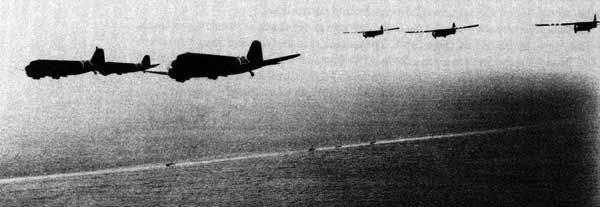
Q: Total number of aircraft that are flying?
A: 6